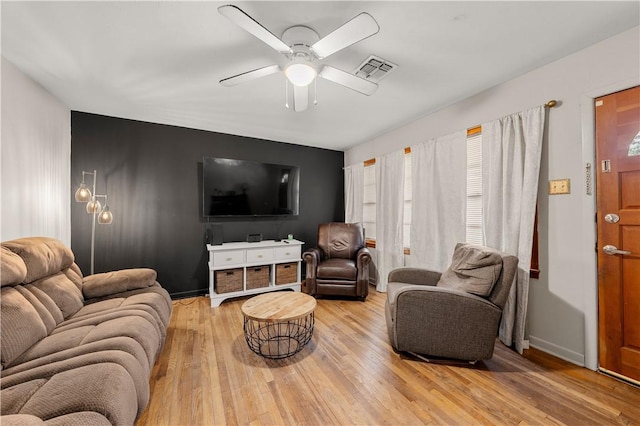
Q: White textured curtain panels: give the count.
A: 4